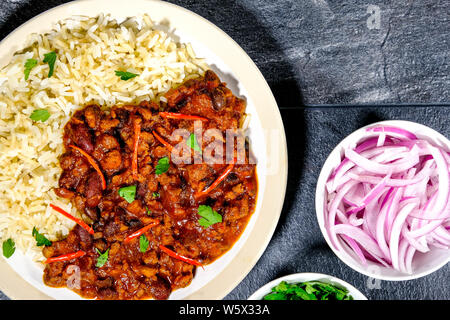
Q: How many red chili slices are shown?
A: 9